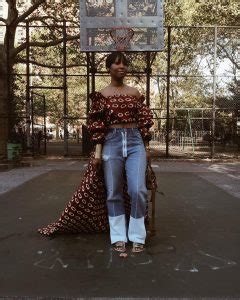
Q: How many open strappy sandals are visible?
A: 2